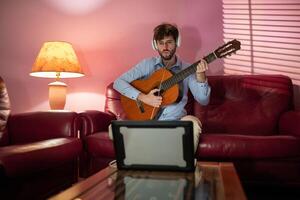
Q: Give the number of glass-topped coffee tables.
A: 1